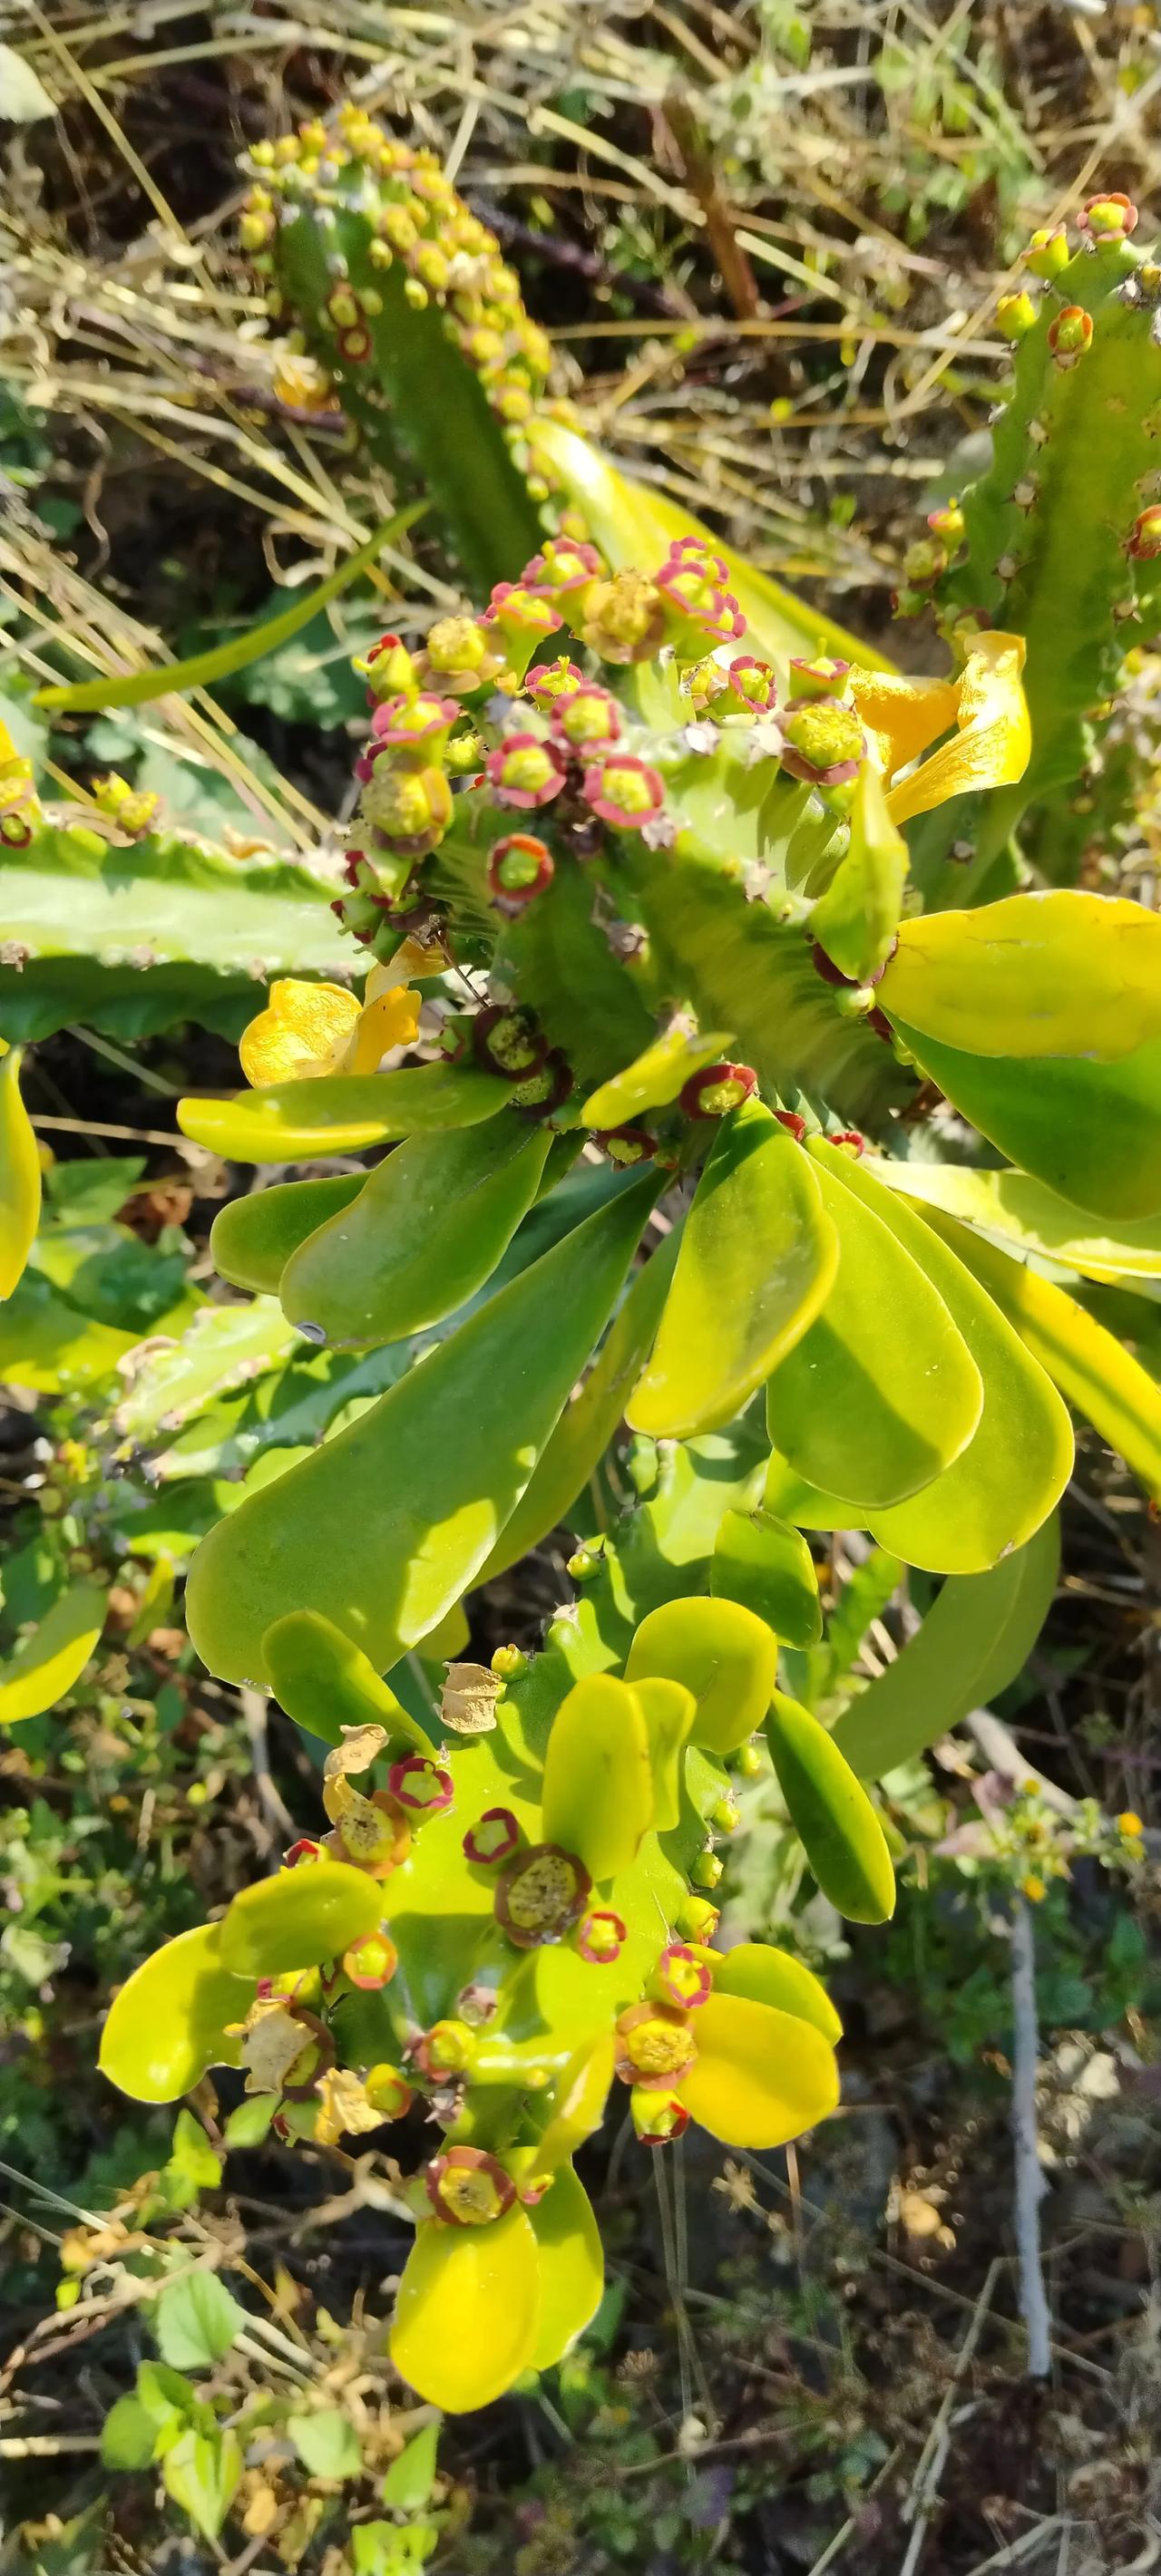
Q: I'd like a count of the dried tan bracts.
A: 4